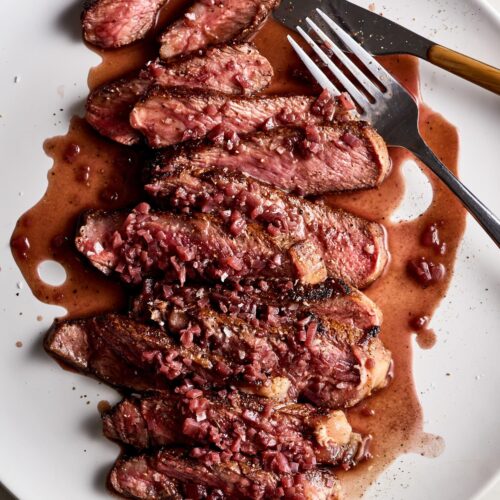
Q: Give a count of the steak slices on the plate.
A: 12